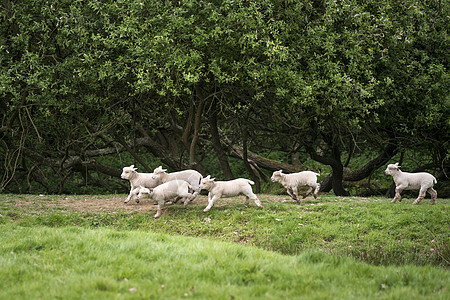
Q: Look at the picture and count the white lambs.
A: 6